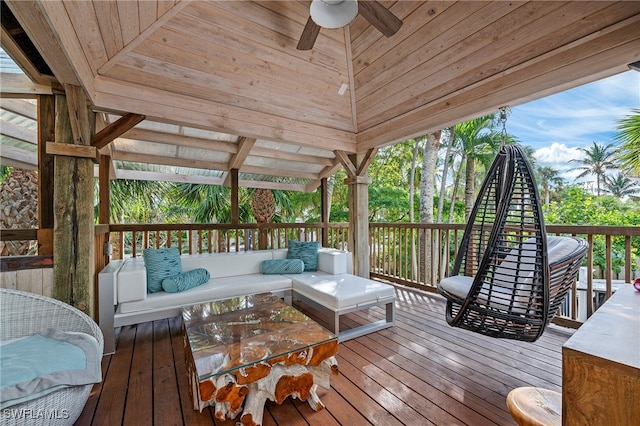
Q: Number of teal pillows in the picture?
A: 4